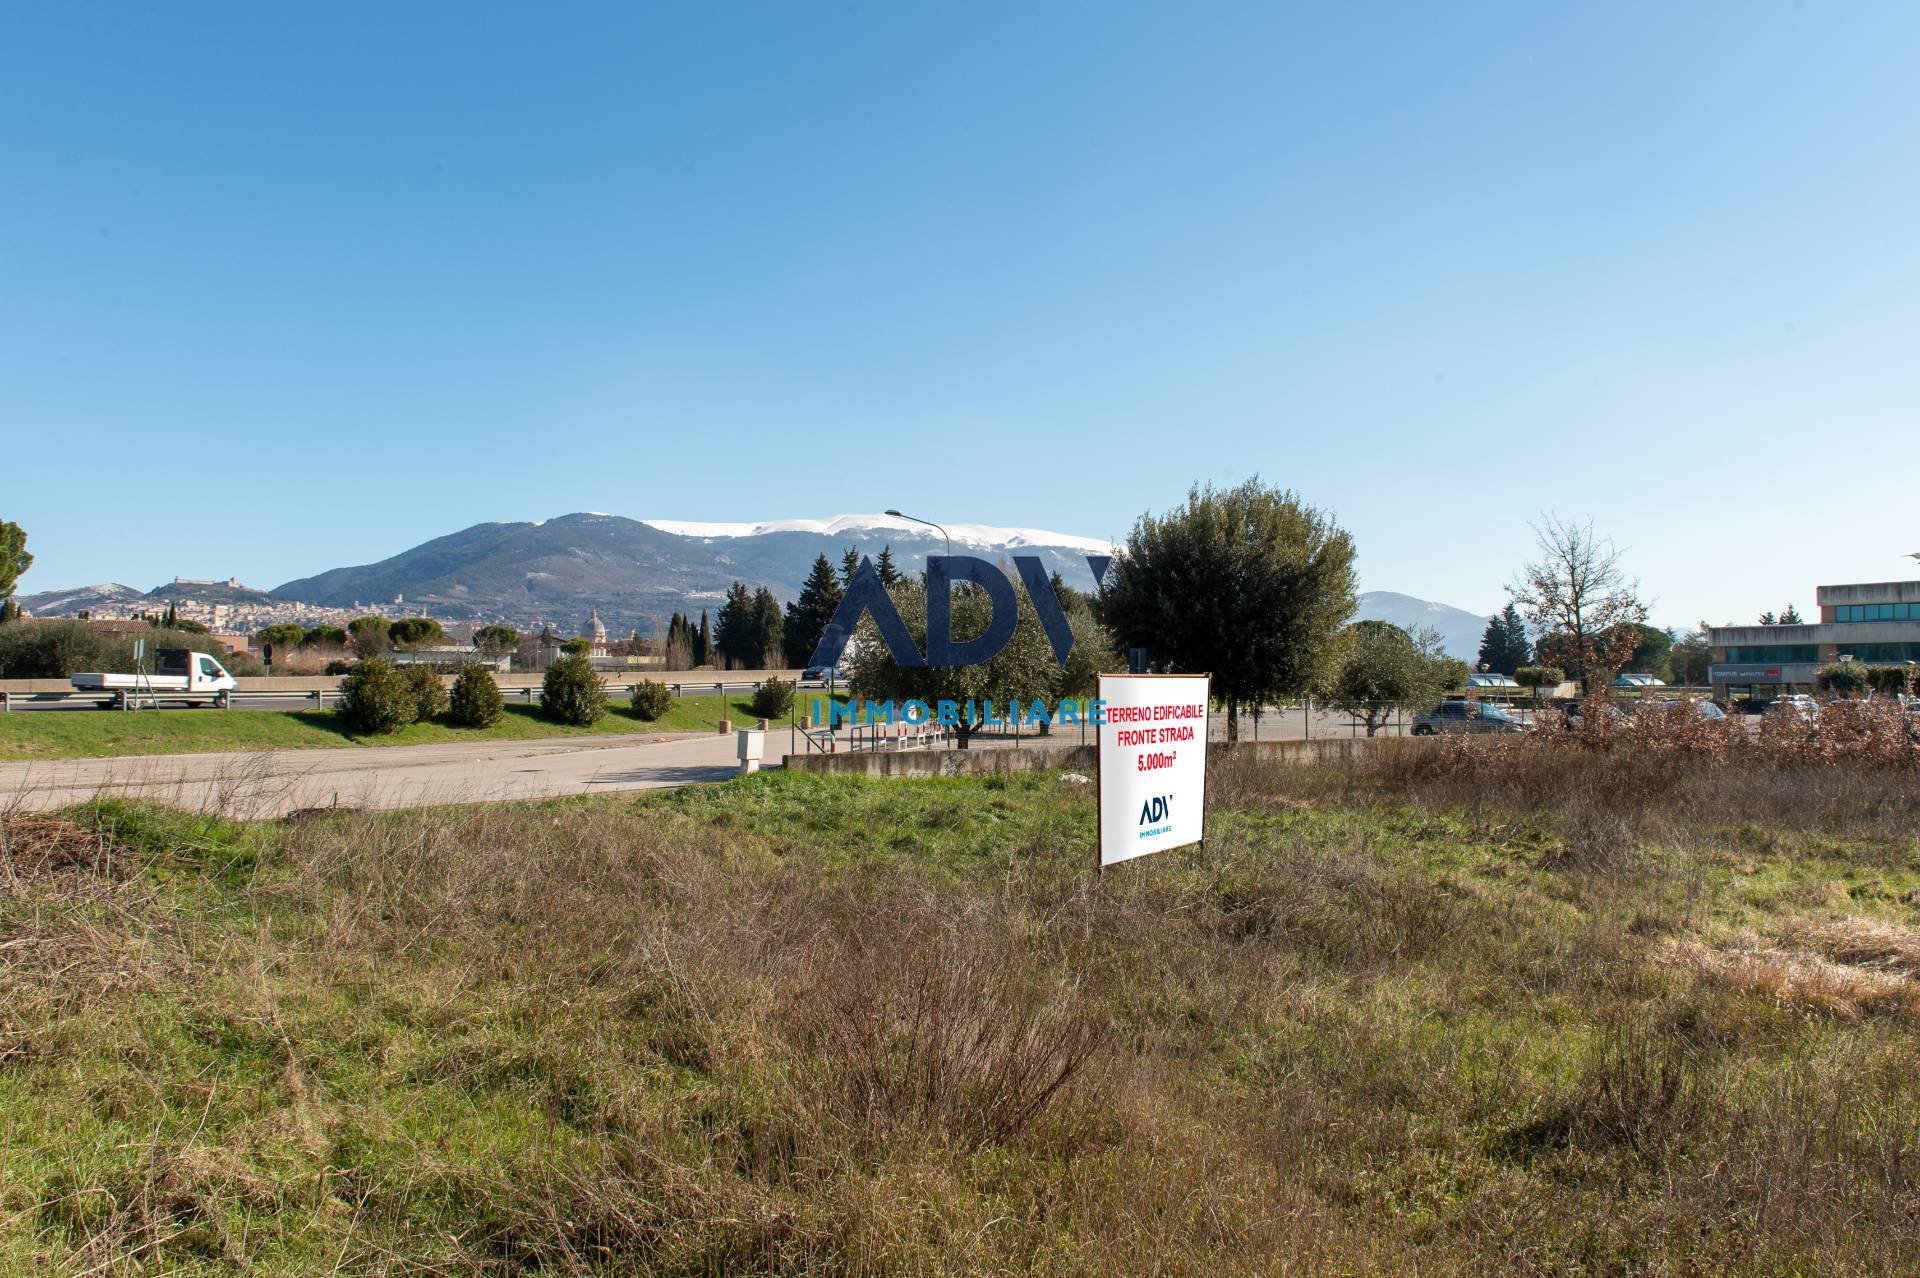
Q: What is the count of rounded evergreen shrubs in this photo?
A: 6